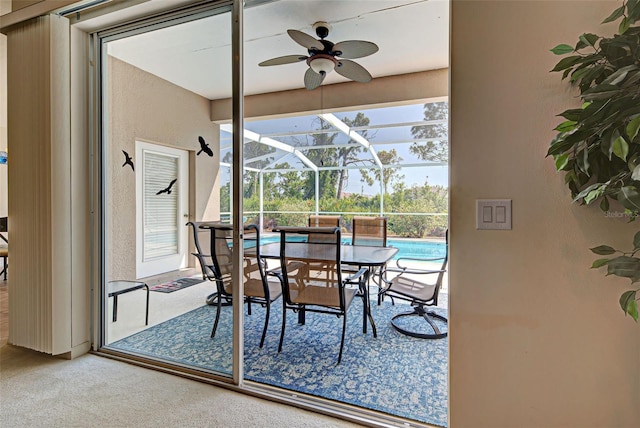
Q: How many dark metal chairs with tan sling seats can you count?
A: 6